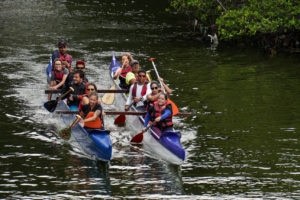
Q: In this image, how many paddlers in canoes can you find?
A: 11